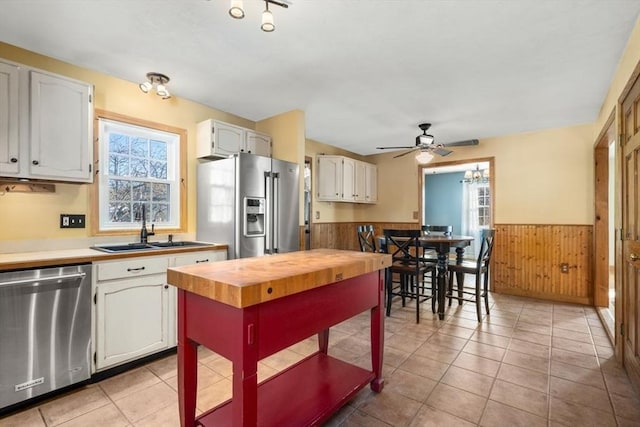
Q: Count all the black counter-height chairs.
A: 4